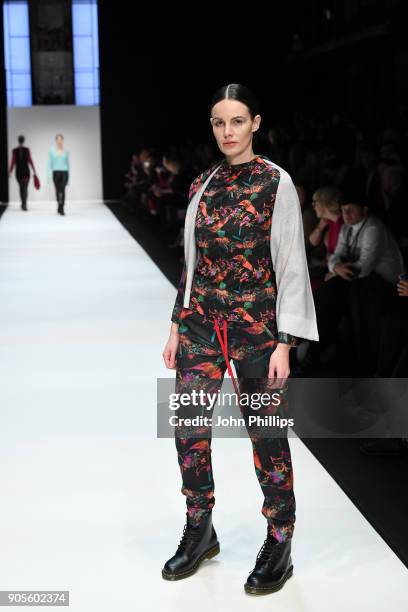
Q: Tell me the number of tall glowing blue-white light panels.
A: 2